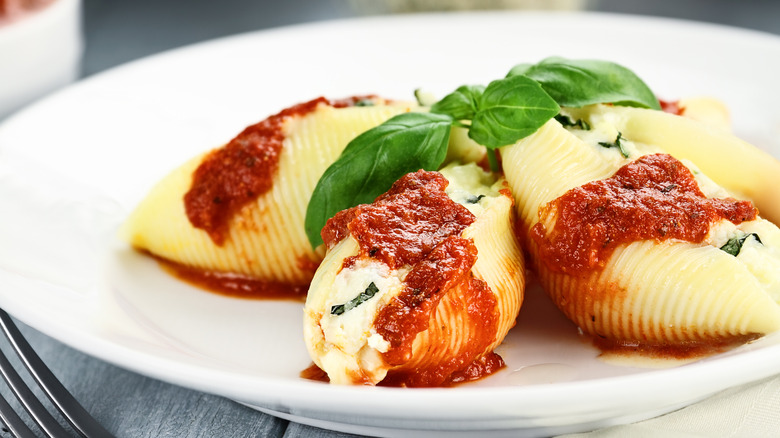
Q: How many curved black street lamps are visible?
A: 0